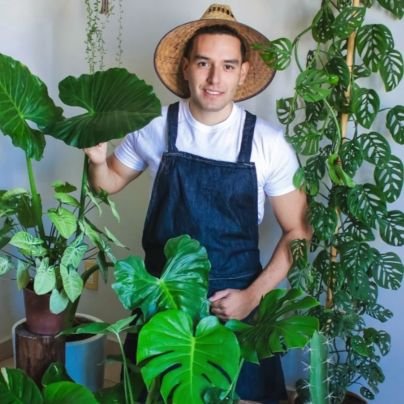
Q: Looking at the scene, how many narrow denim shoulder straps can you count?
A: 2